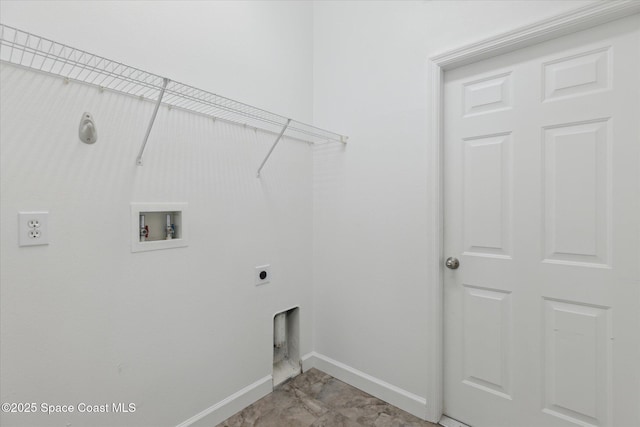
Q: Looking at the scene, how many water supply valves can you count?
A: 2